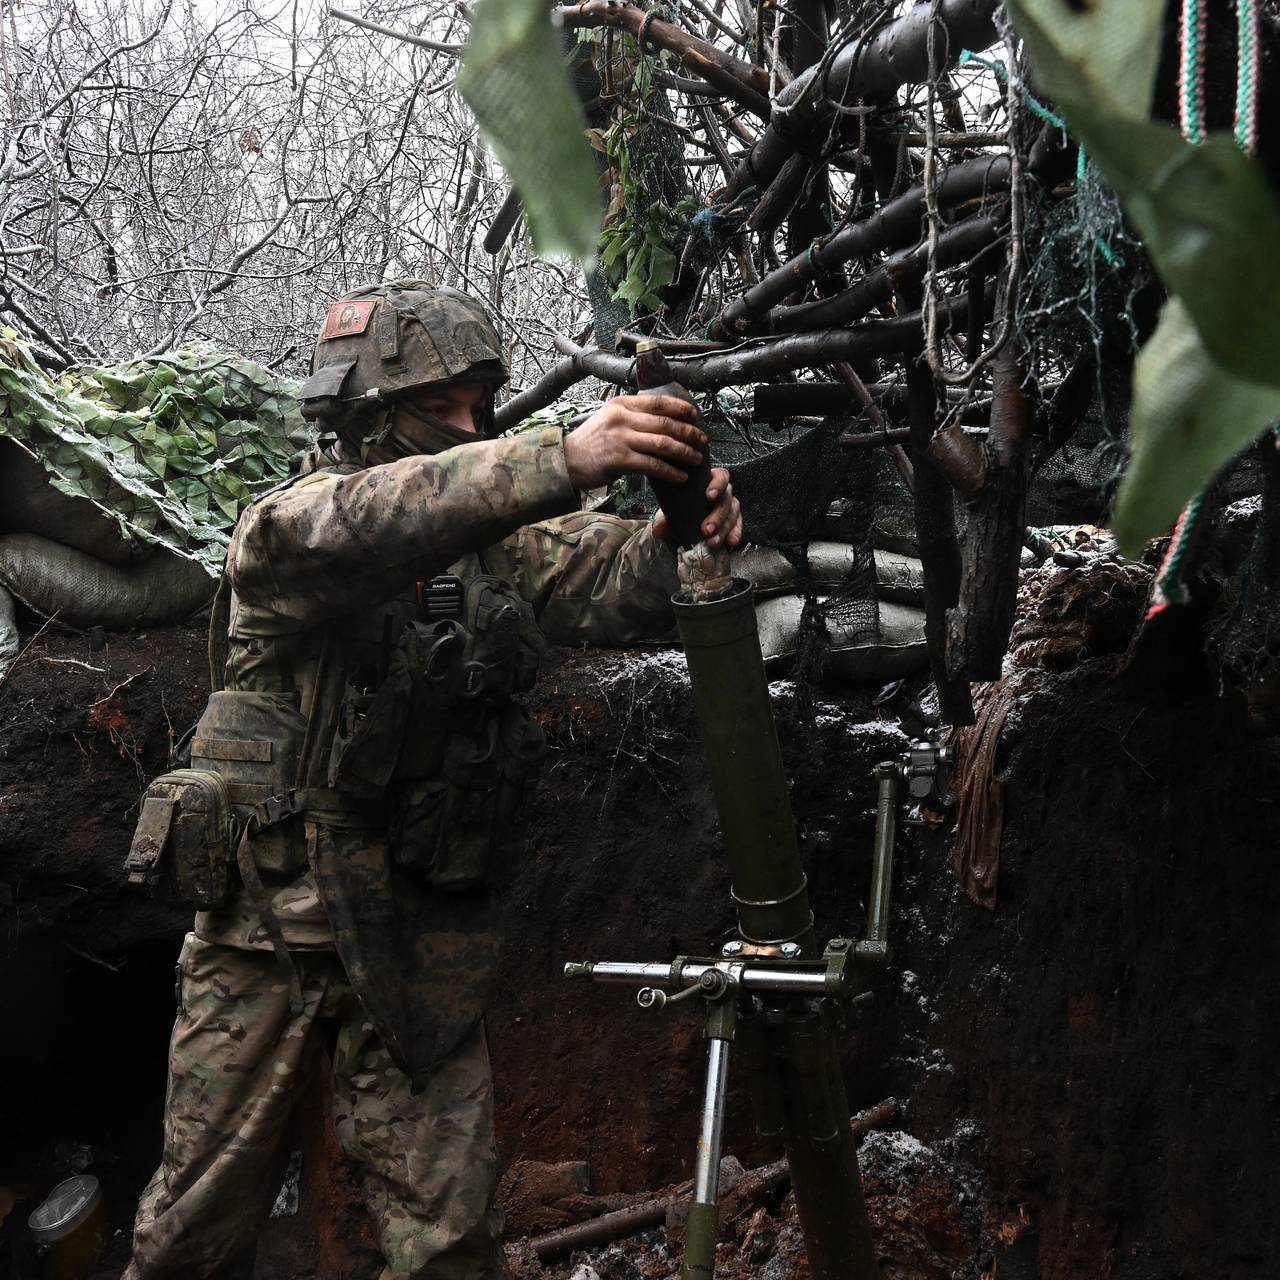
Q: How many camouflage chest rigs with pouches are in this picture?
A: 1